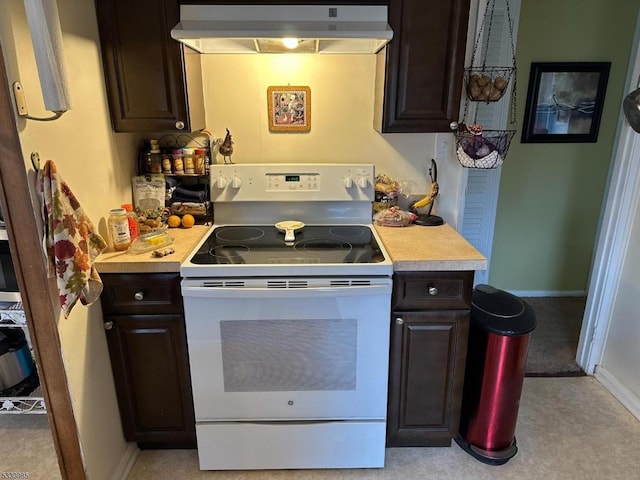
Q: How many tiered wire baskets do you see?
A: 2